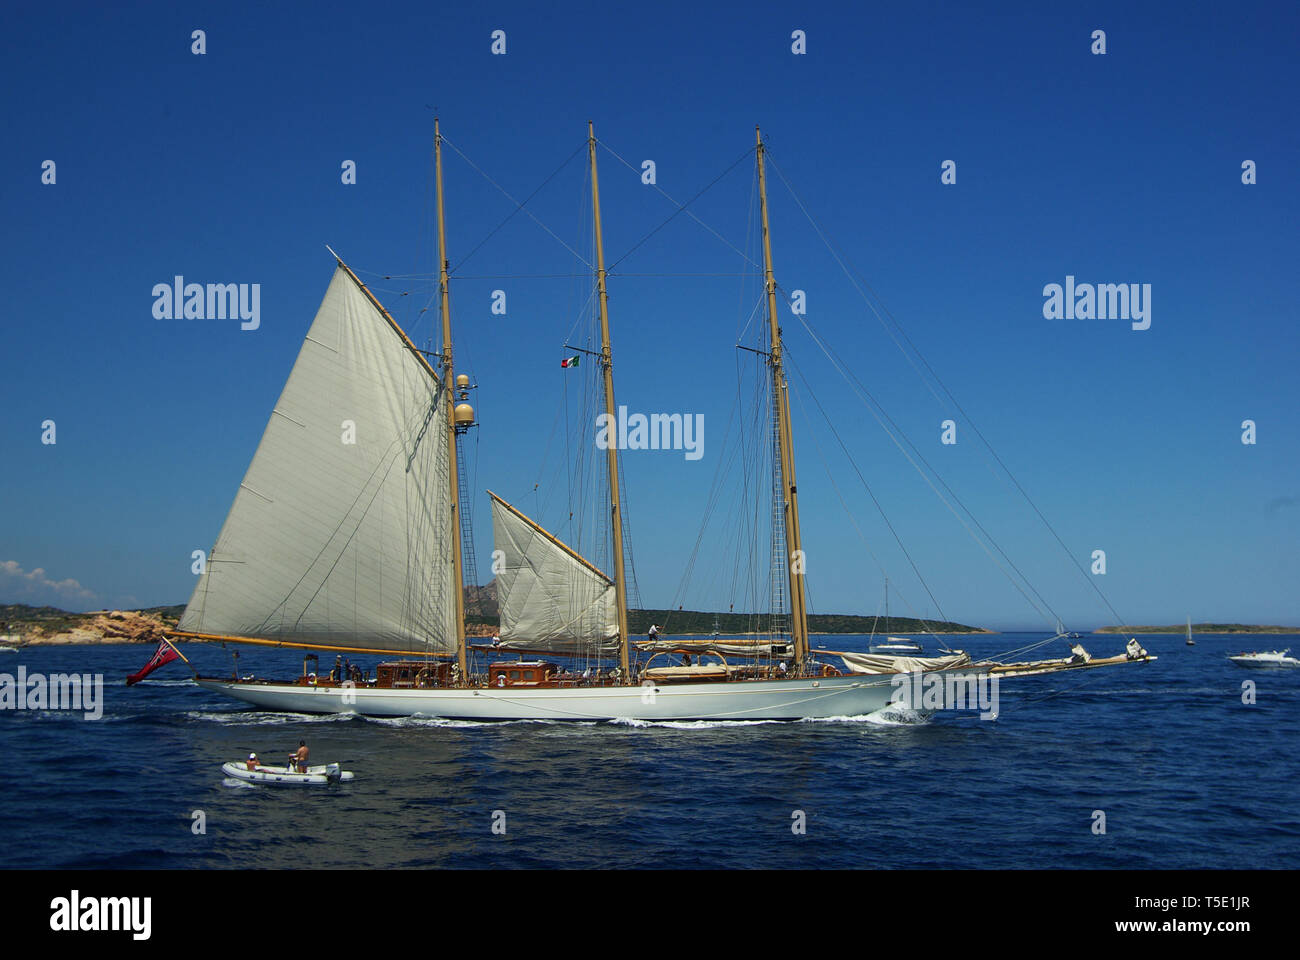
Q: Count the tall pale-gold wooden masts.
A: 3